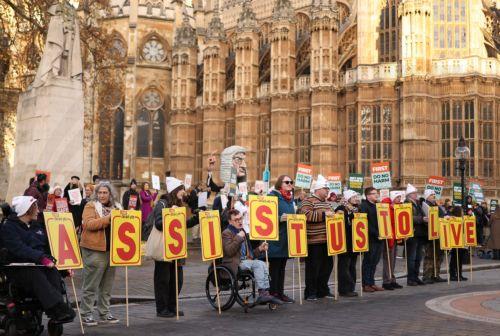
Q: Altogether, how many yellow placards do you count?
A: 14